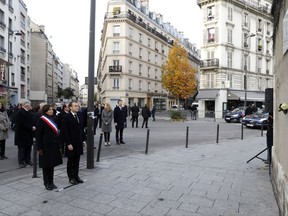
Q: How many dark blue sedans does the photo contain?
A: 2